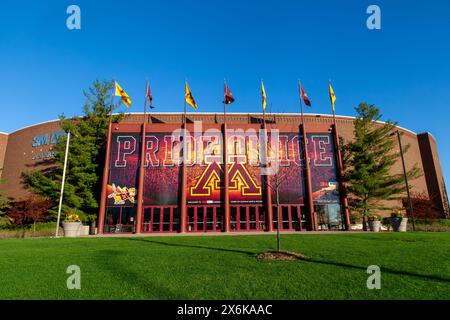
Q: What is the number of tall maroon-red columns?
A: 7